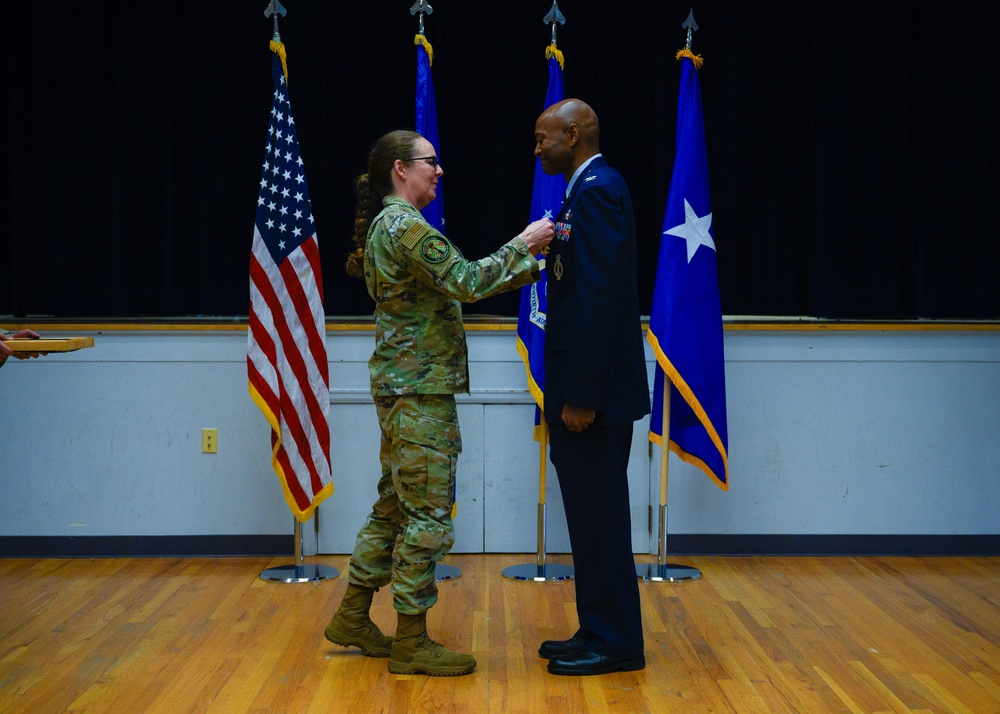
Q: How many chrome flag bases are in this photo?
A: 4